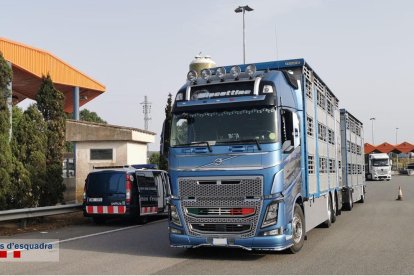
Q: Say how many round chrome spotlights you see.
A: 5